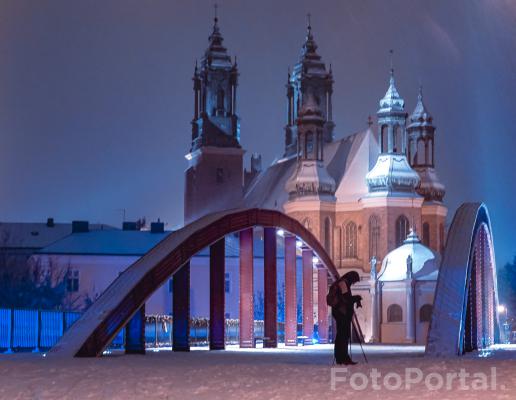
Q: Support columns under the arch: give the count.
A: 8